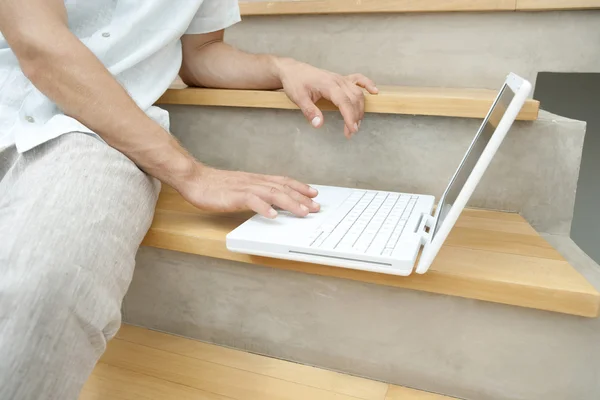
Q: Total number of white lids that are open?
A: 1